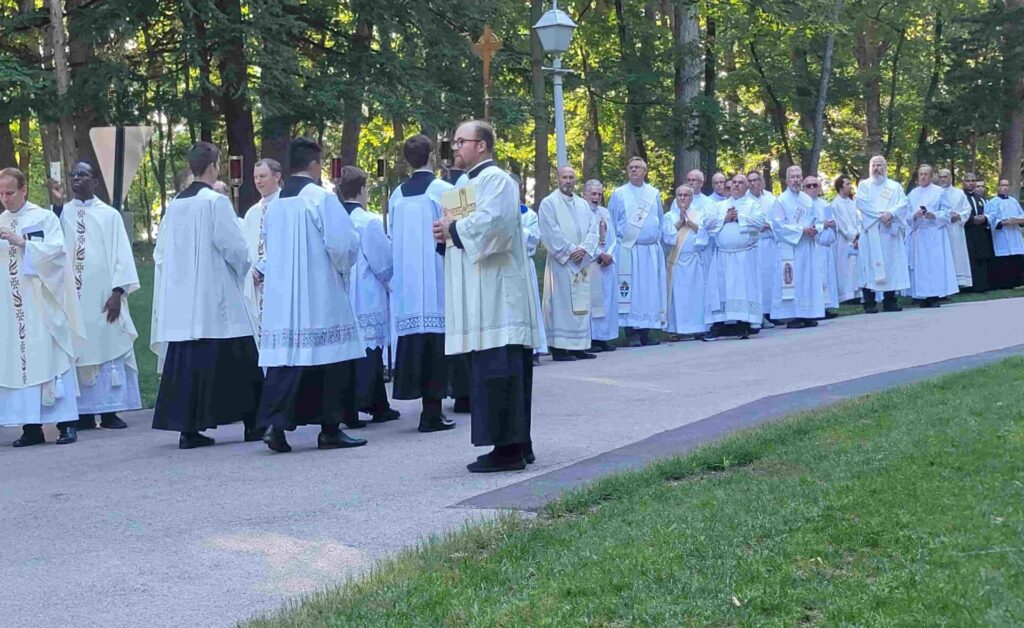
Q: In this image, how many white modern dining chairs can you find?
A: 0